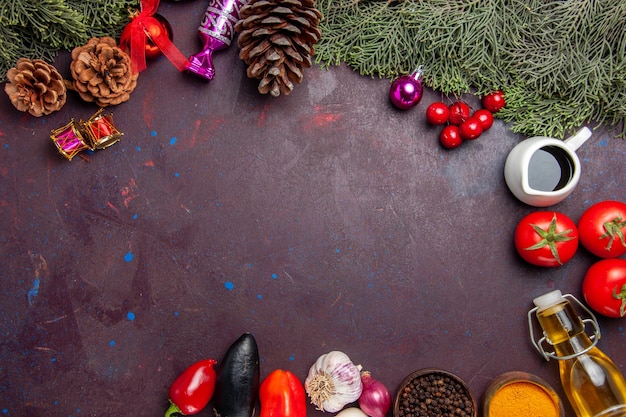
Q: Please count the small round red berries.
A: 6